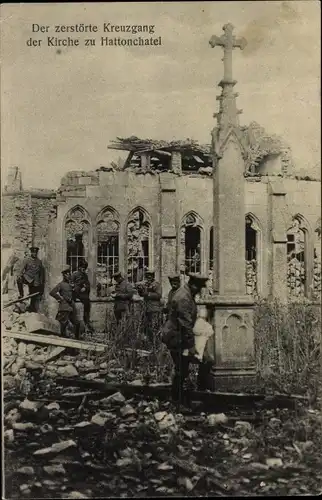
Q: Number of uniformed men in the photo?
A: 7